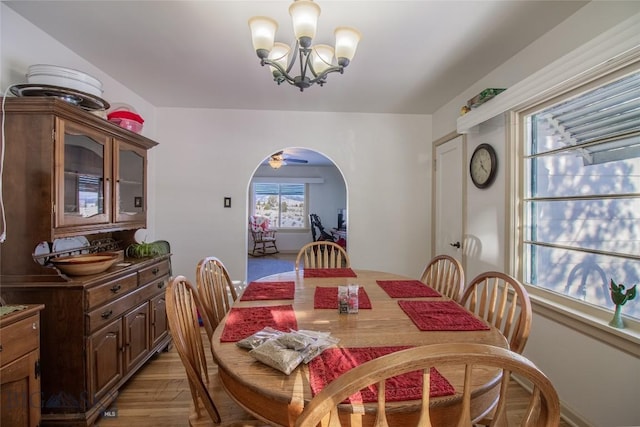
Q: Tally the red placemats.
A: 7